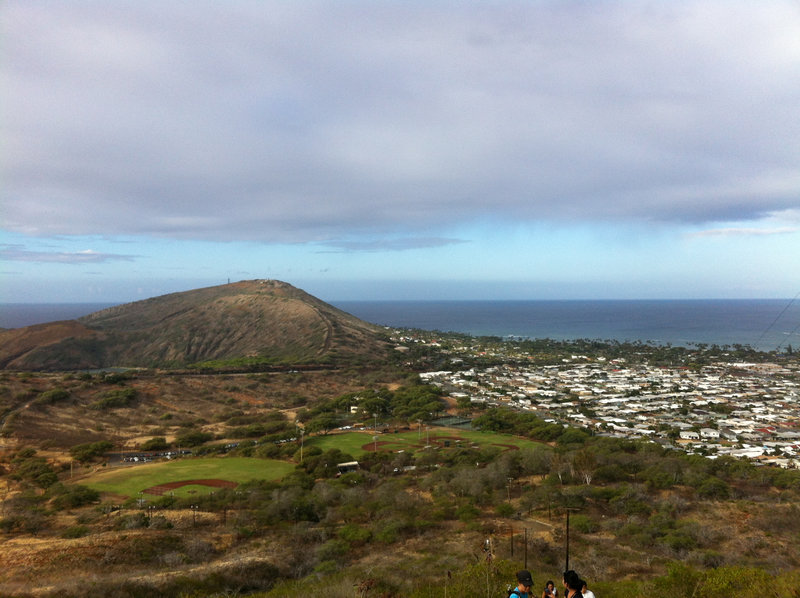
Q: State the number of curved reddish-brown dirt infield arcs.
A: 4